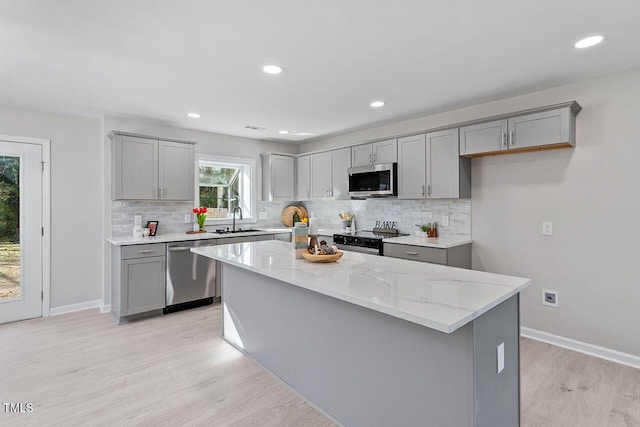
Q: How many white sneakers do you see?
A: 0